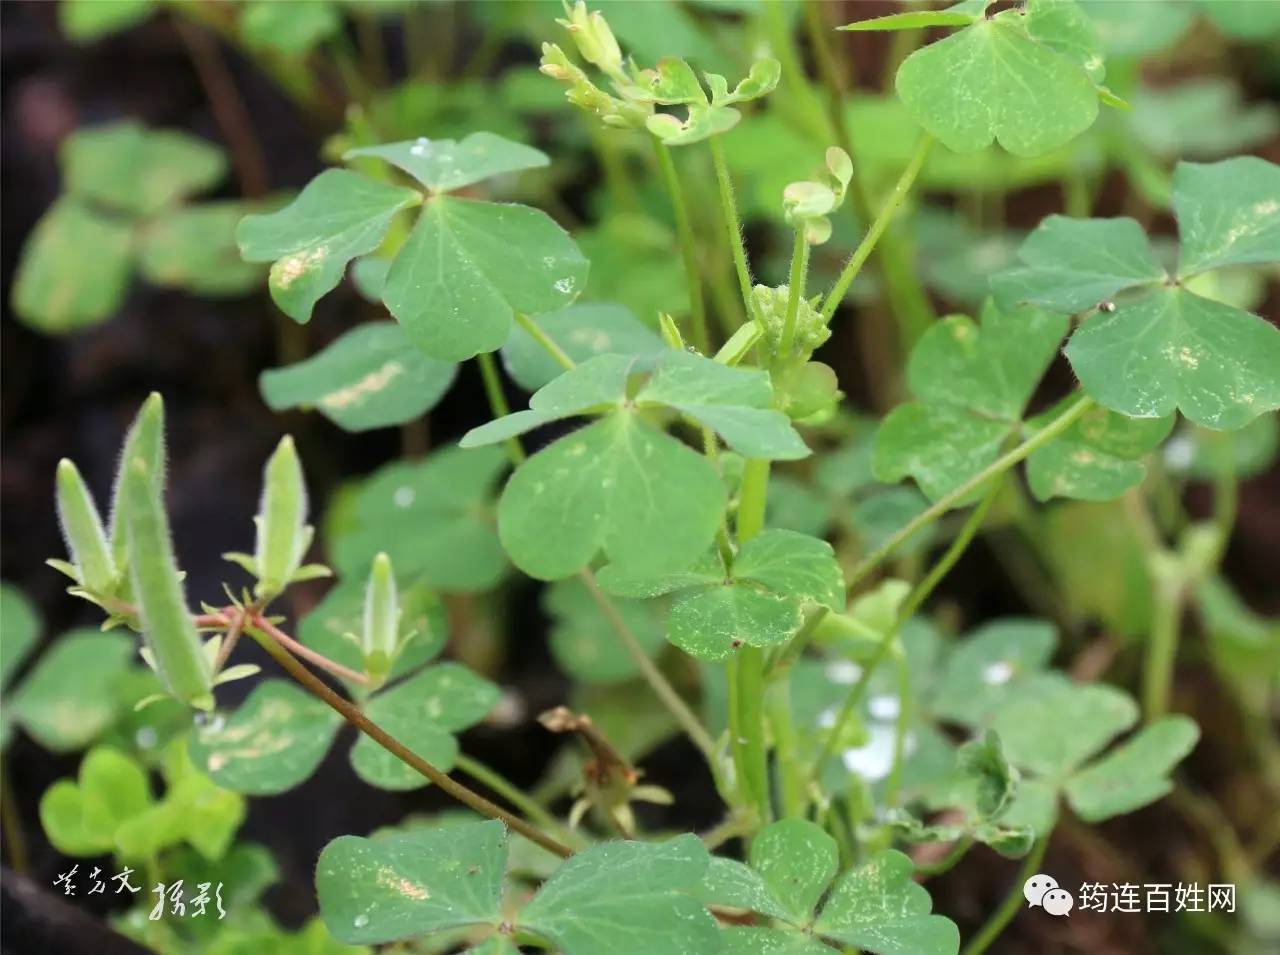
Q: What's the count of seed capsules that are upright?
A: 5